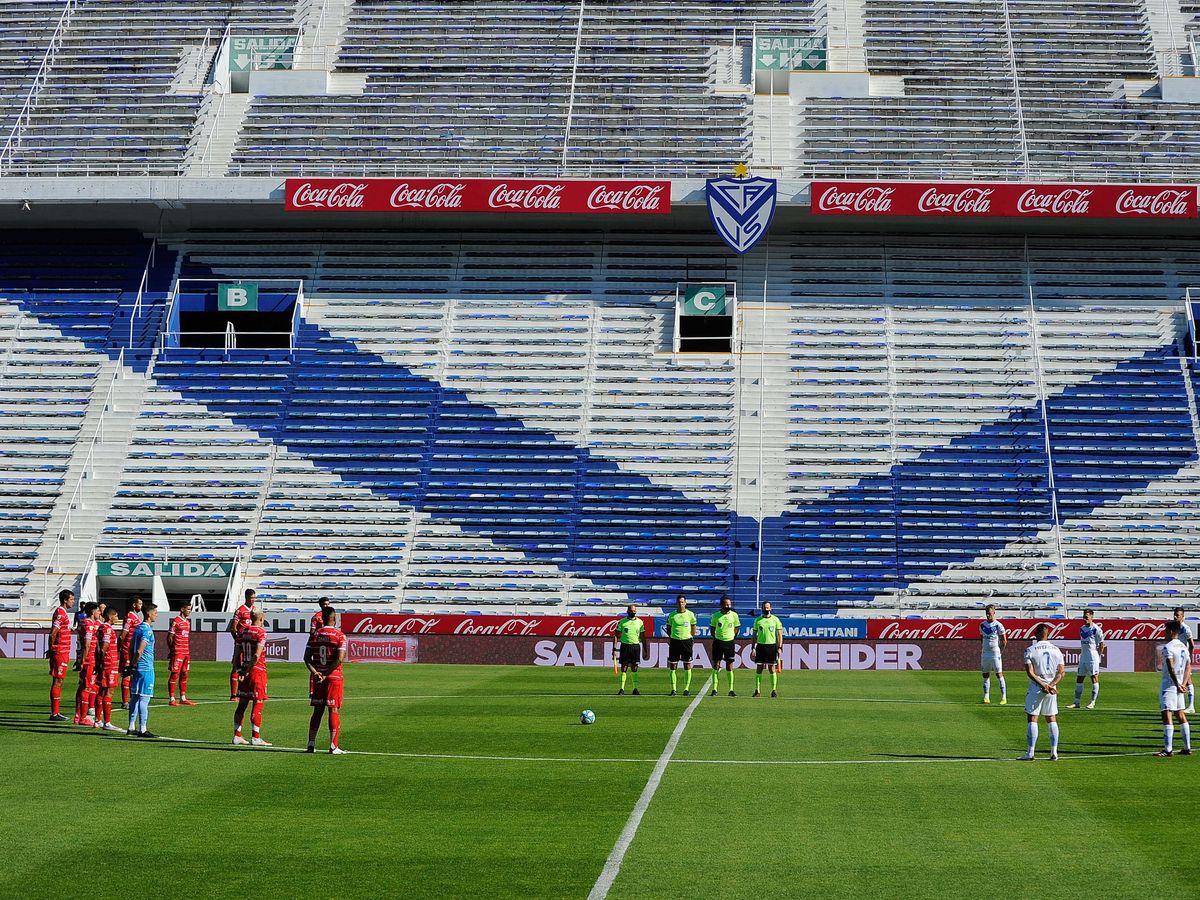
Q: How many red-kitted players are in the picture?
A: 10